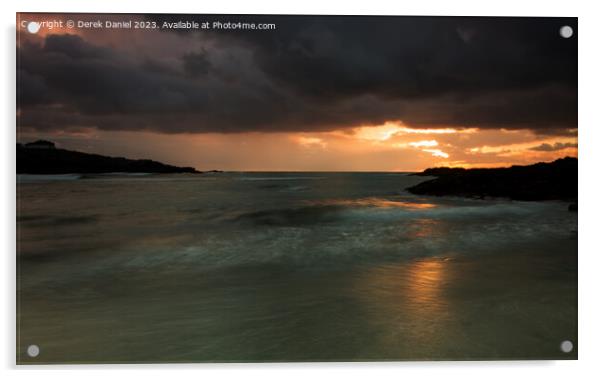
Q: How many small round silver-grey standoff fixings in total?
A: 4